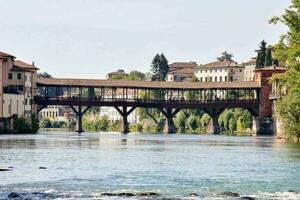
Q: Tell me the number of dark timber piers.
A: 4